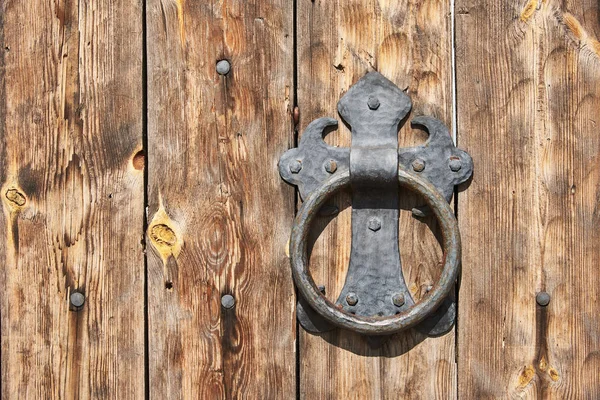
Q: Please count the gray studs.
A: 12